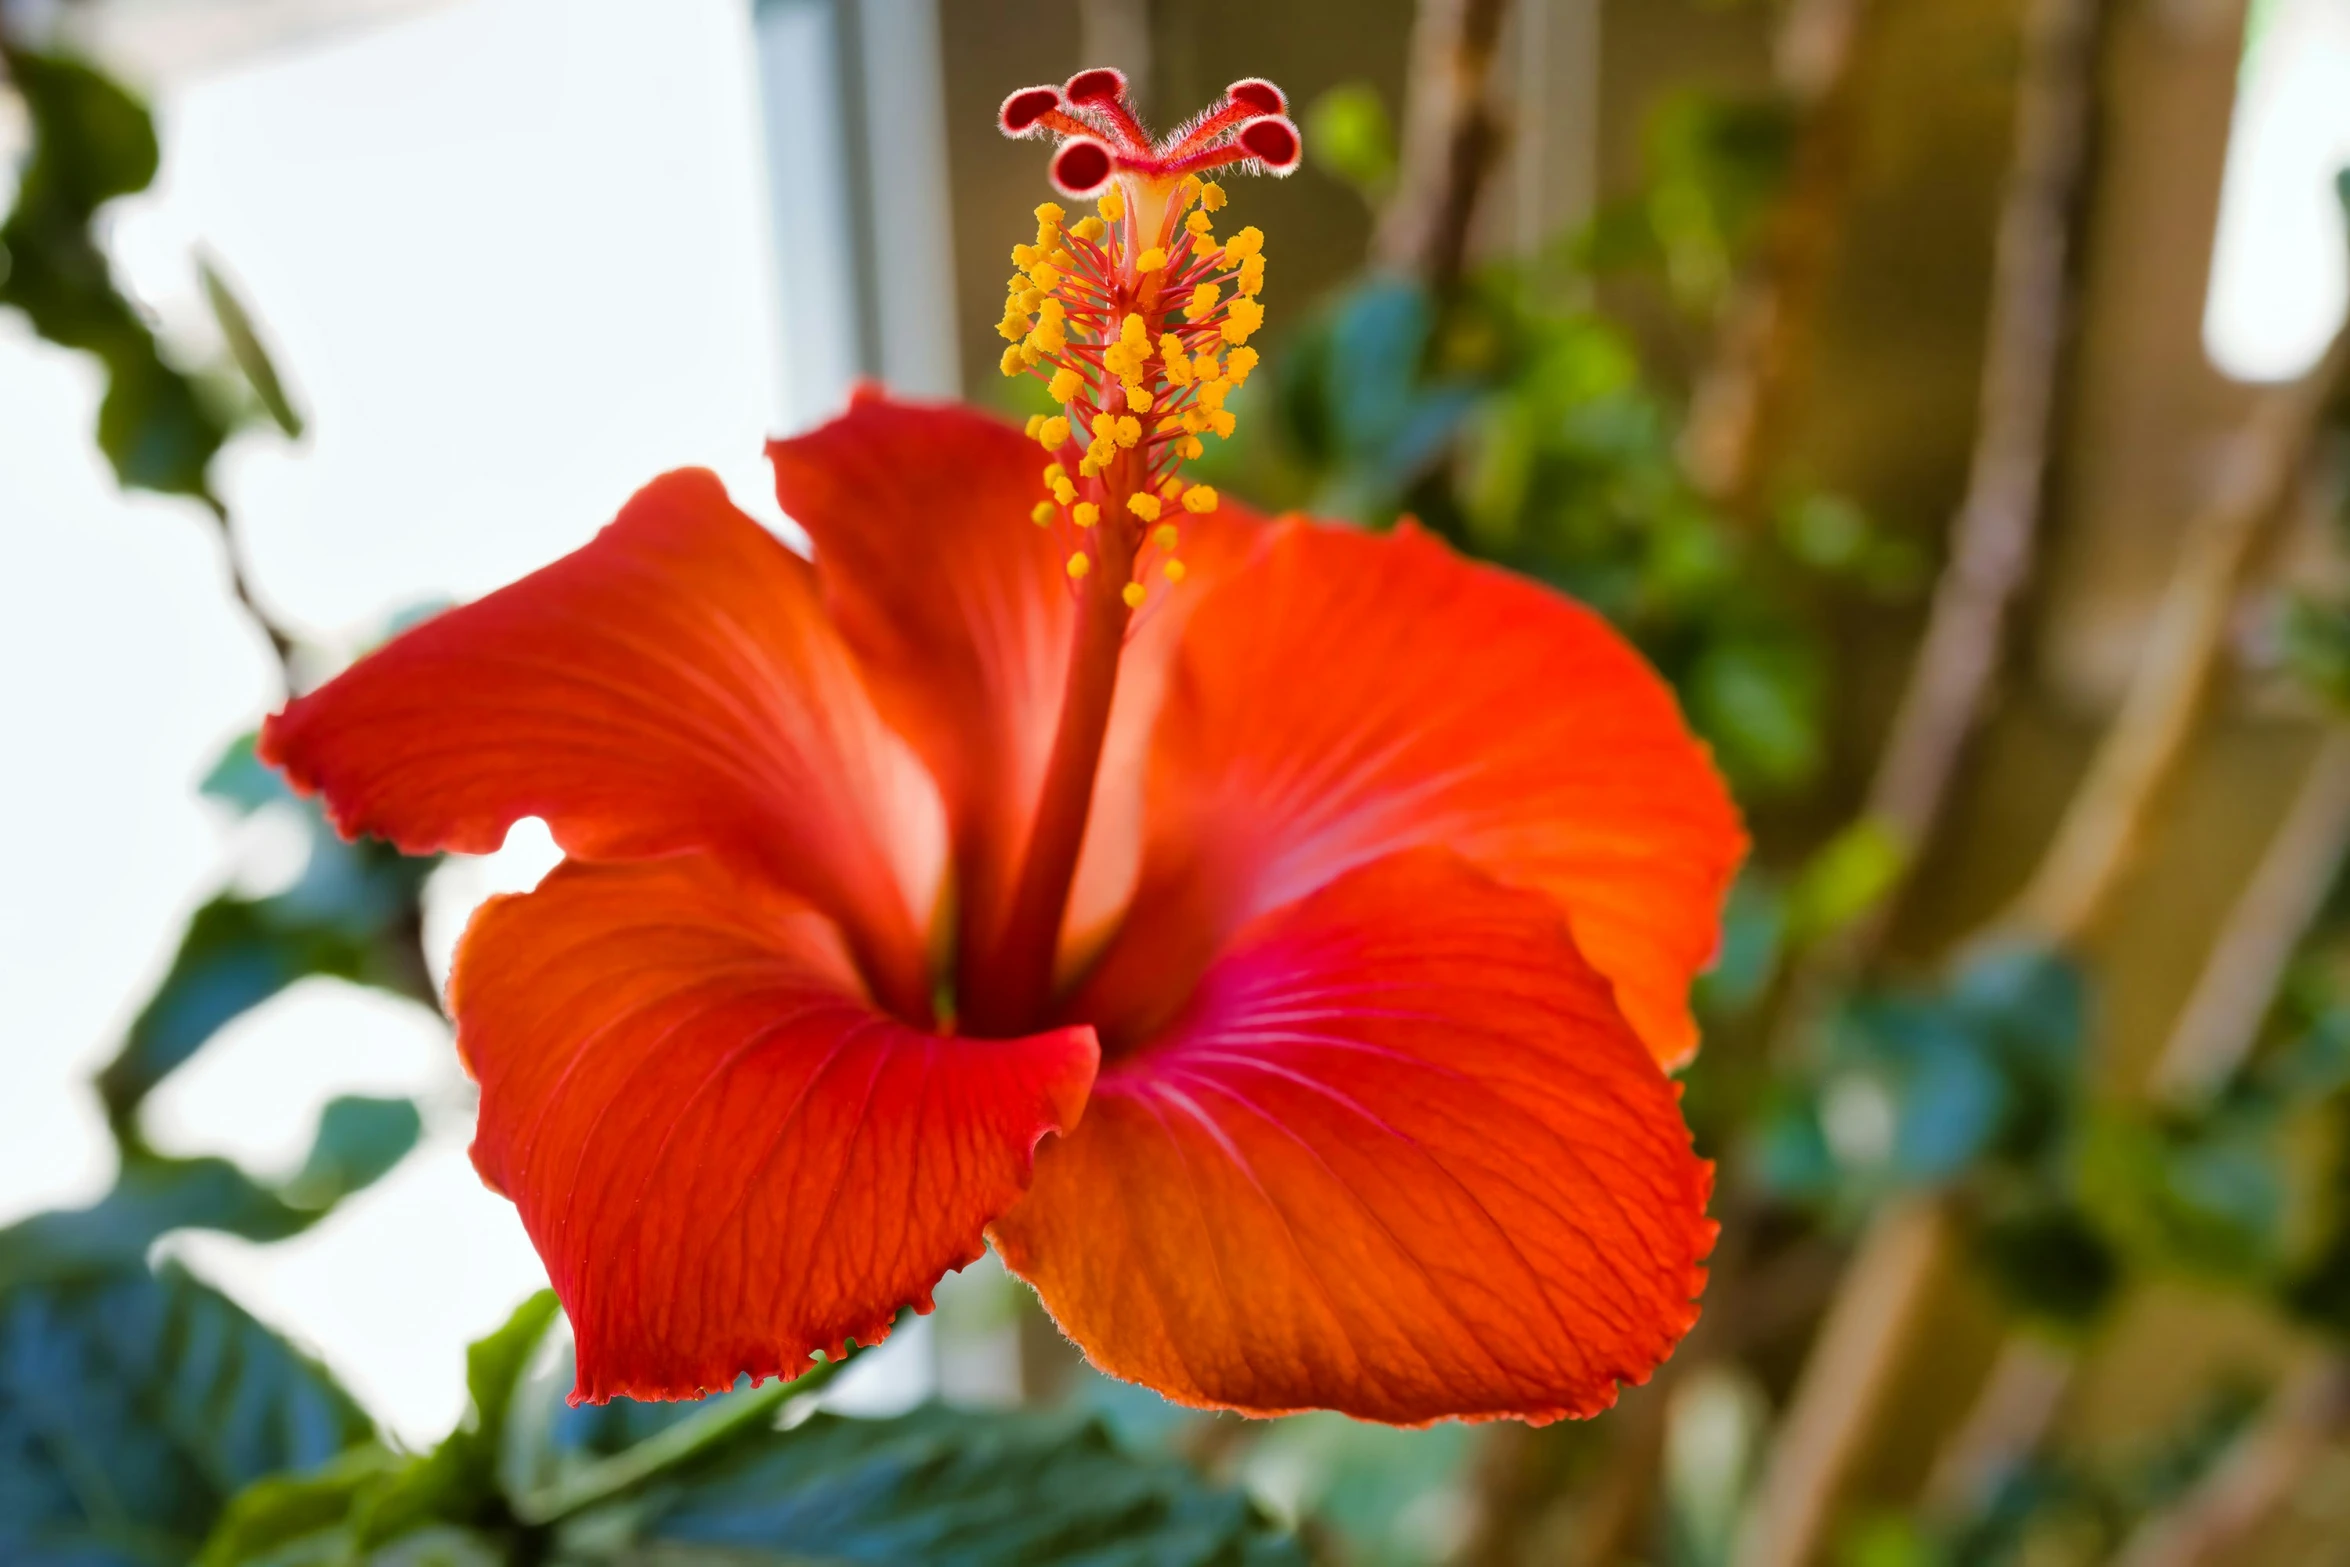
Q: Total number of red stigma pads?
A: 5